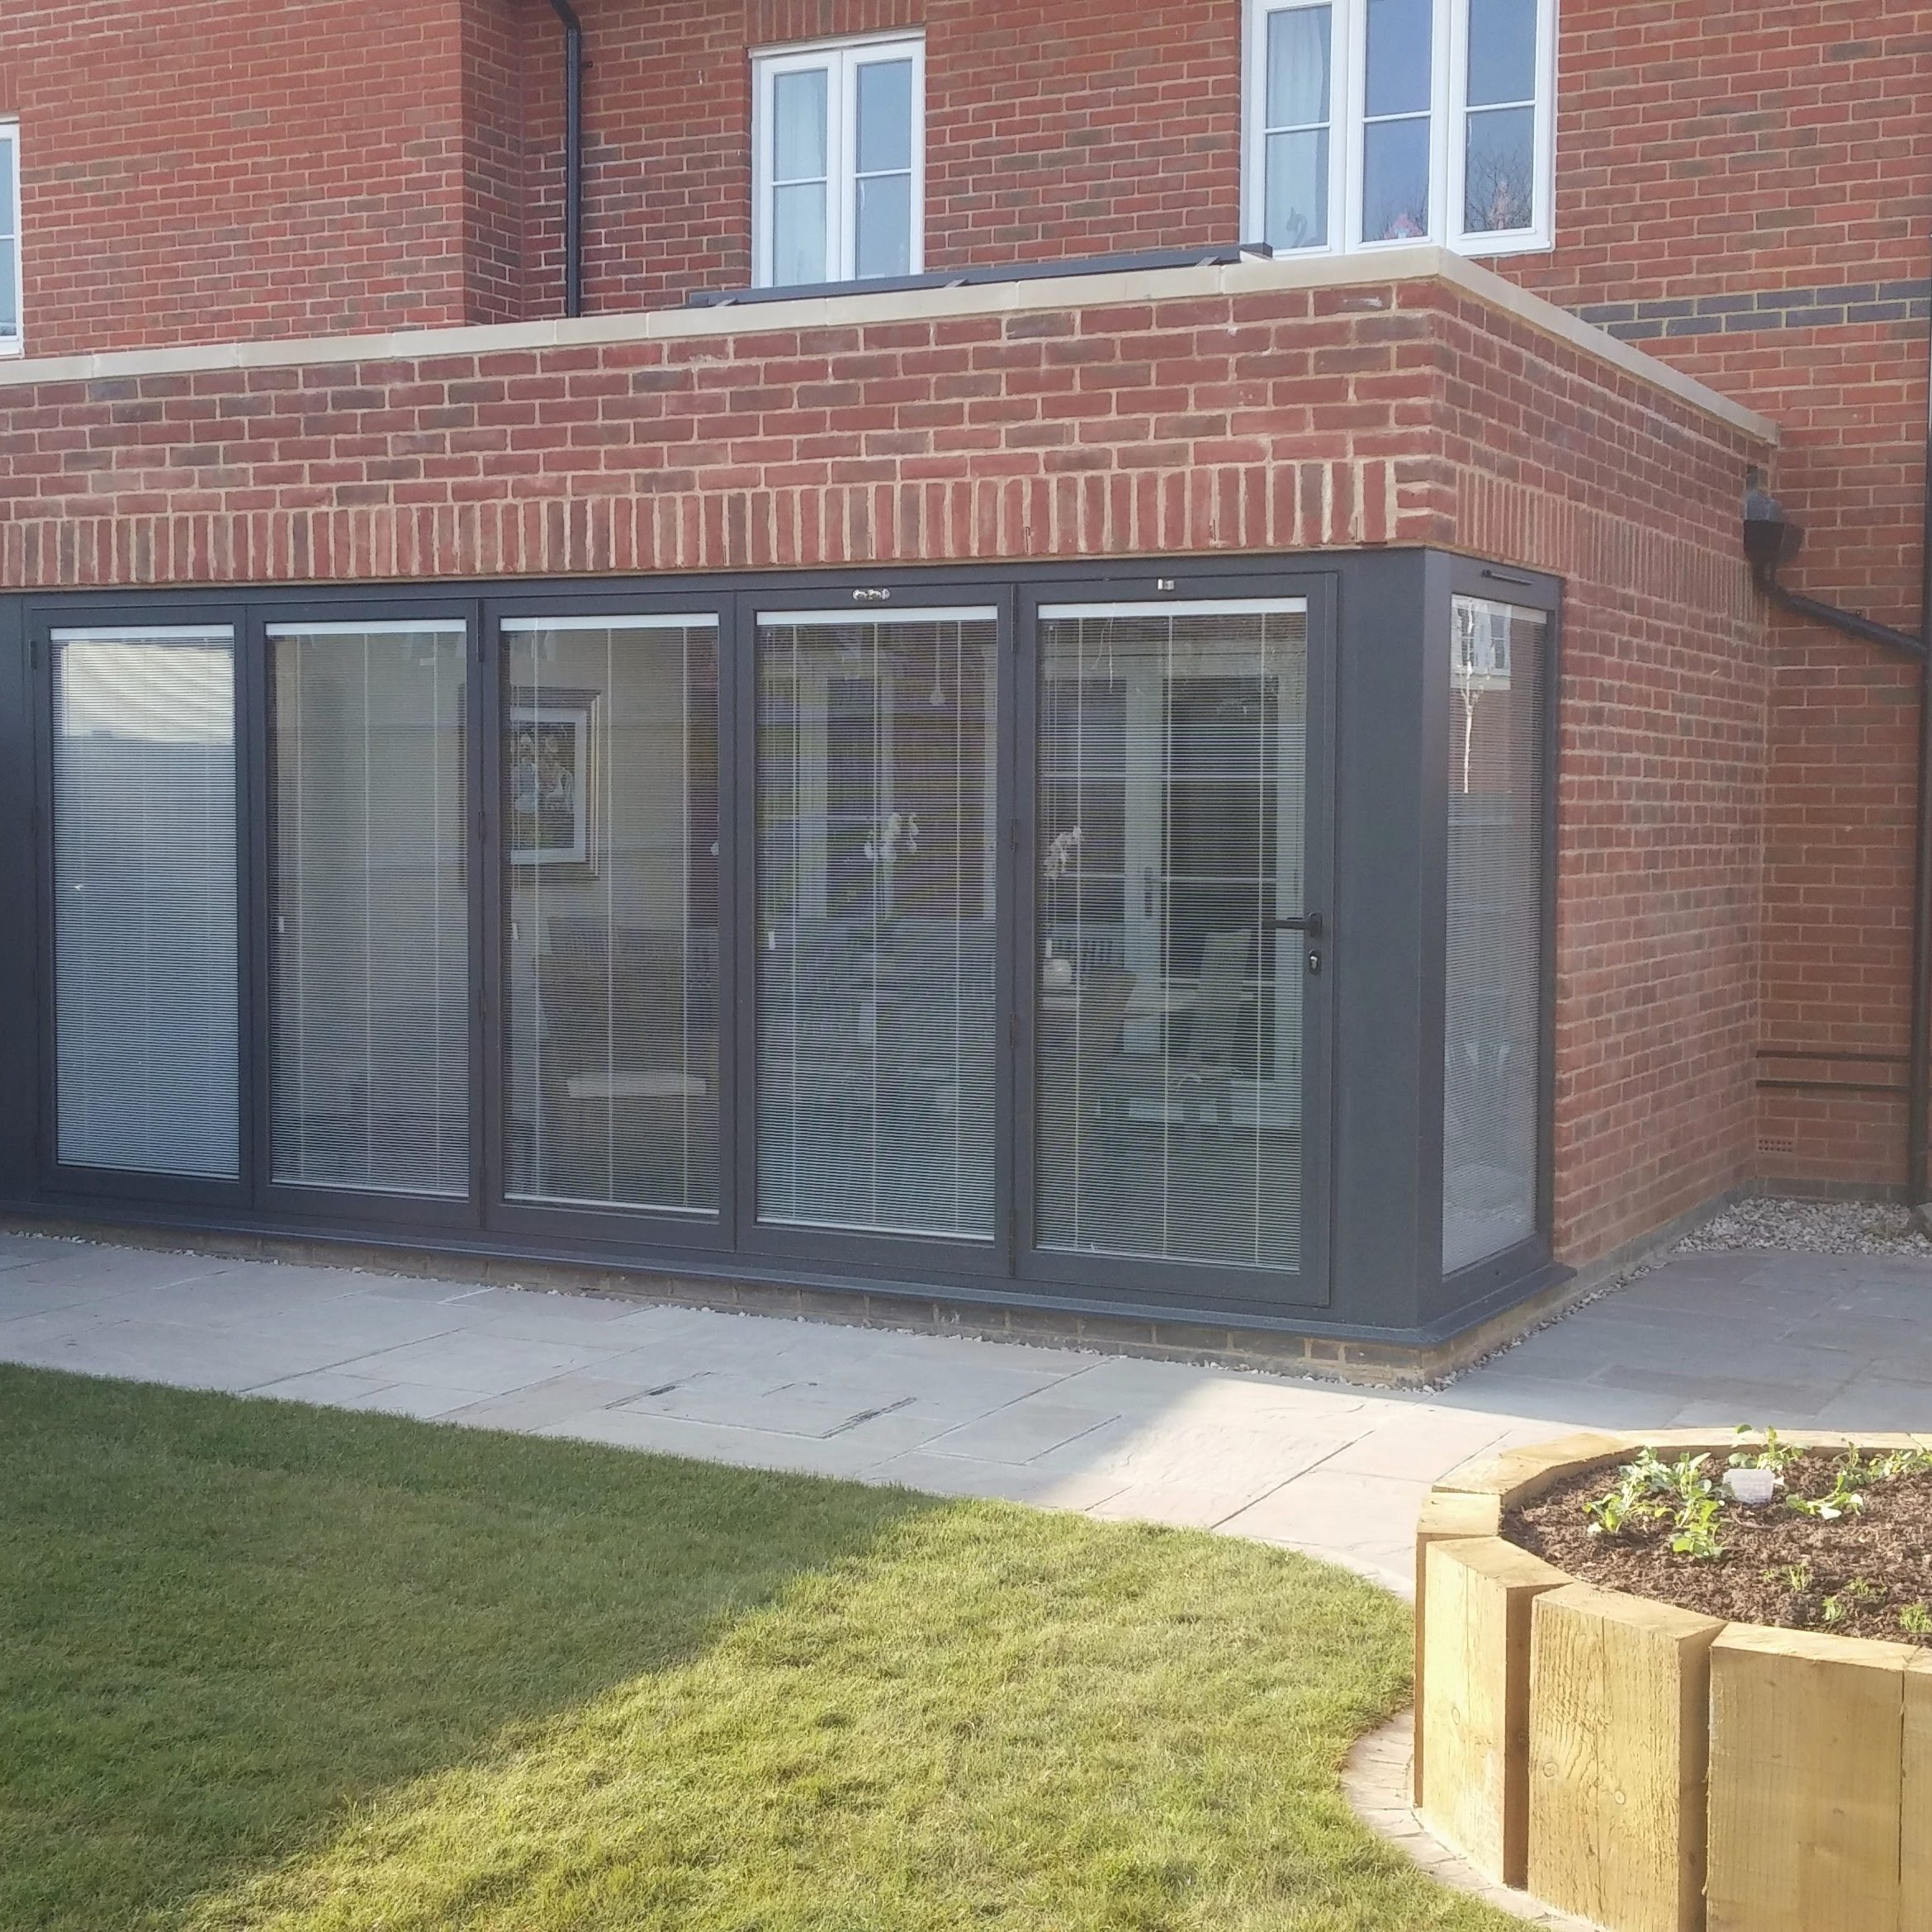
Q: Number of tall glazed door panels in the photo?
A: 5